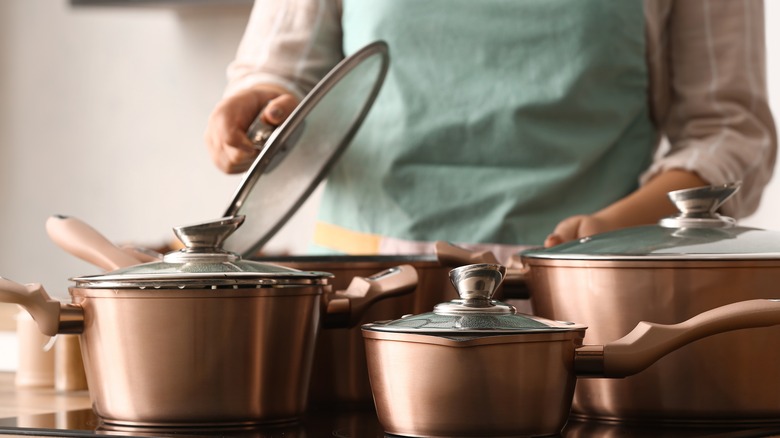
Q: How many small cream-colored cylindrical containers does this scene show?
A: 2